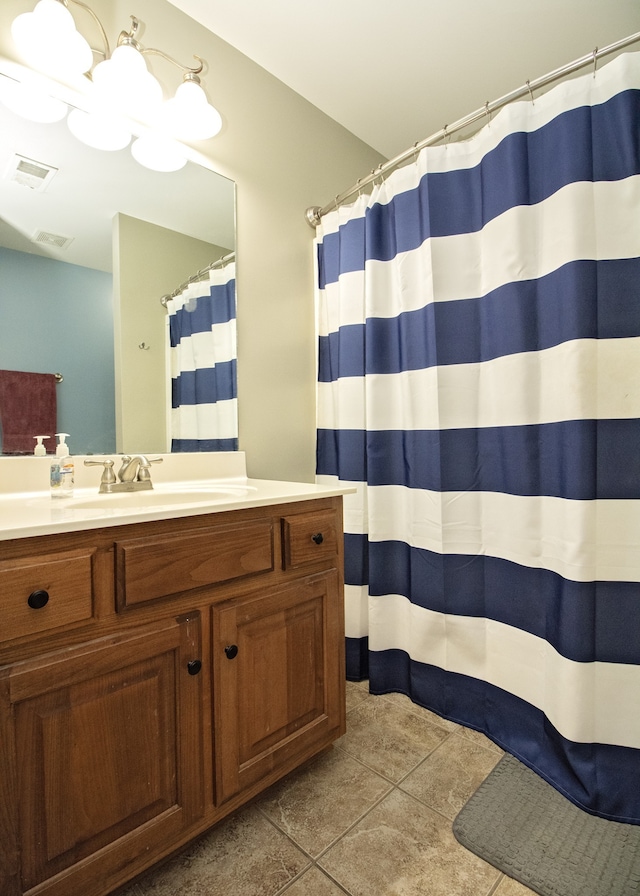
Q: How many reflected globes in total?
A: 3